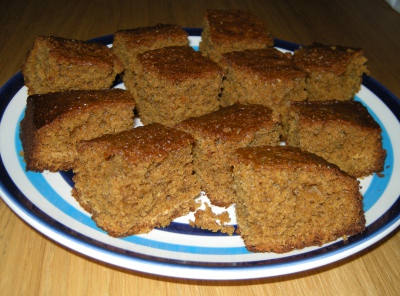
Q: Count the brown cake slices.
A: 11